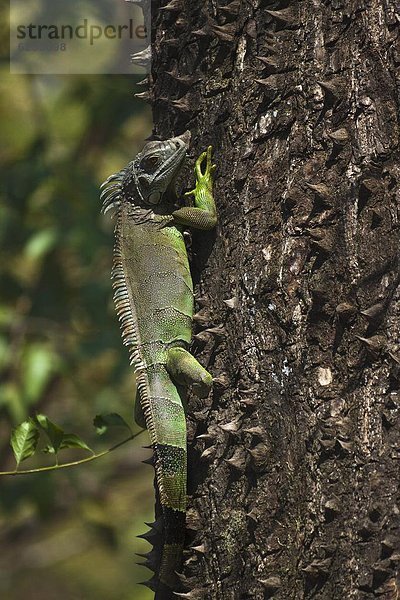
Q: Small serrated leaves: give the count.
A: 4